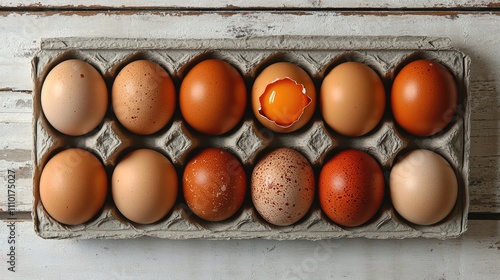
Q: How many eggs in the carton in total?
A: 12